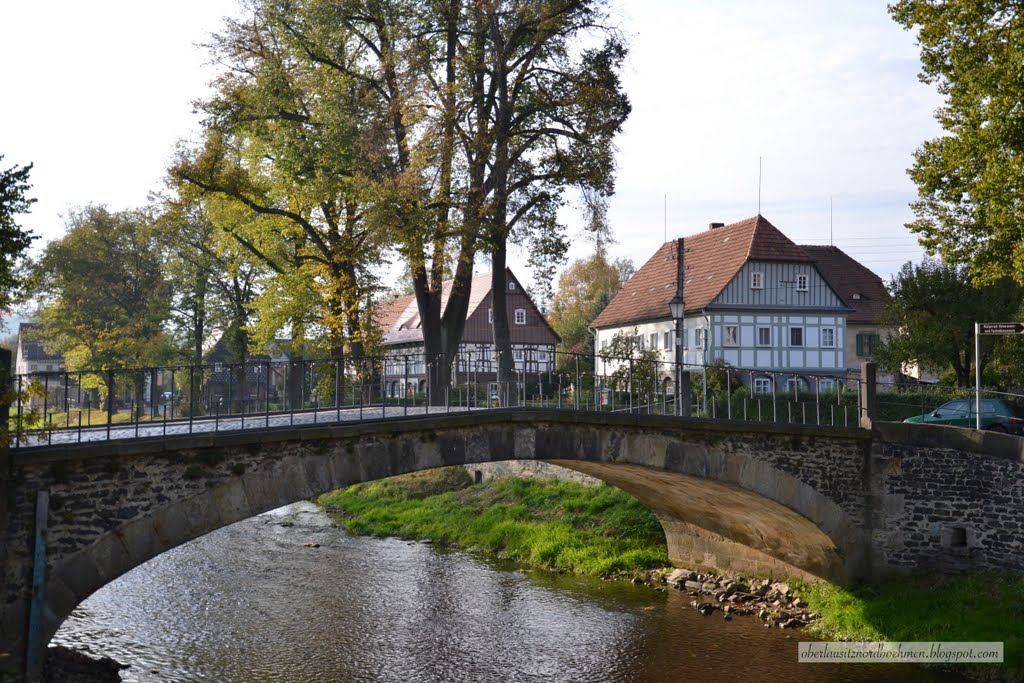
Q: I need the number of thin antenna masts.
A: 3